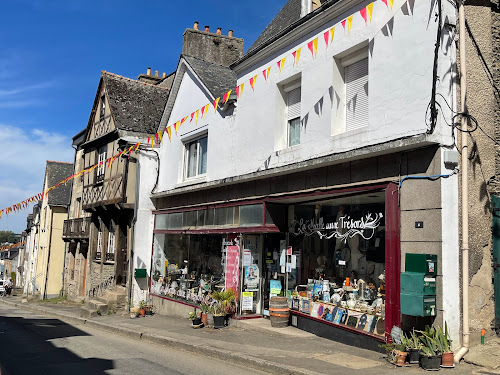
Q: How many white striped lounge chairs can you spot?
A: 0